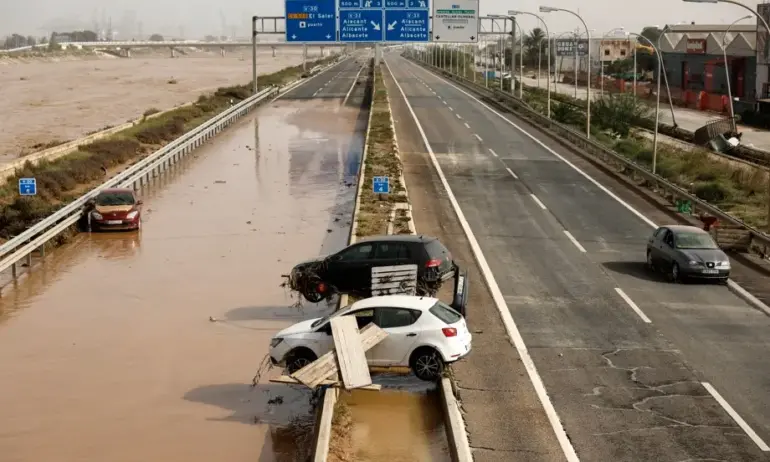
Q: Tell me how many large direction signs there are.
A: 4